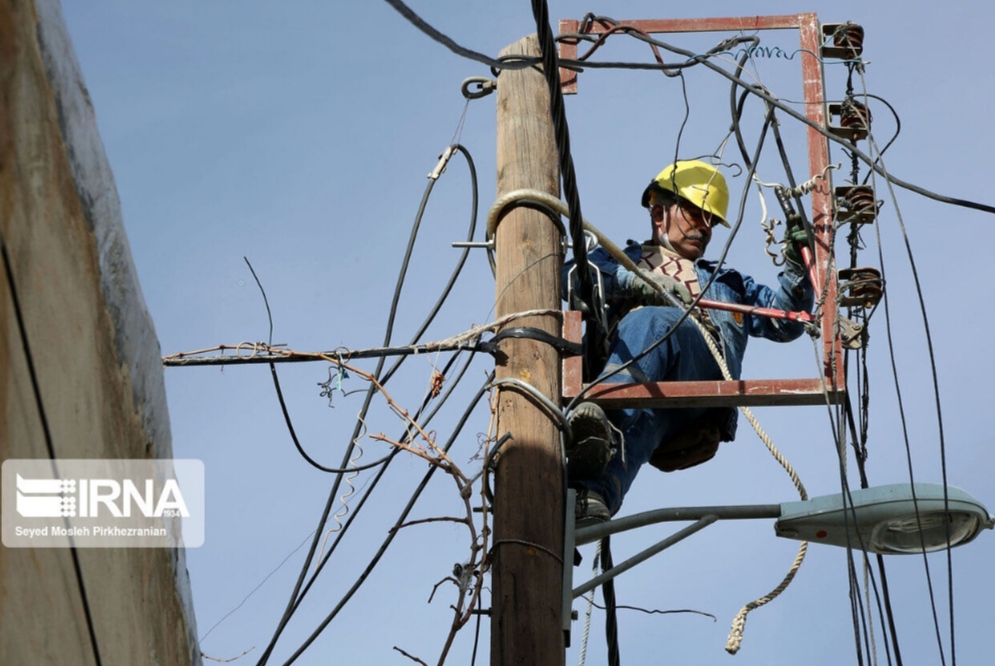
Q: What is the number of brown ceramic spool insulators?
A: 4